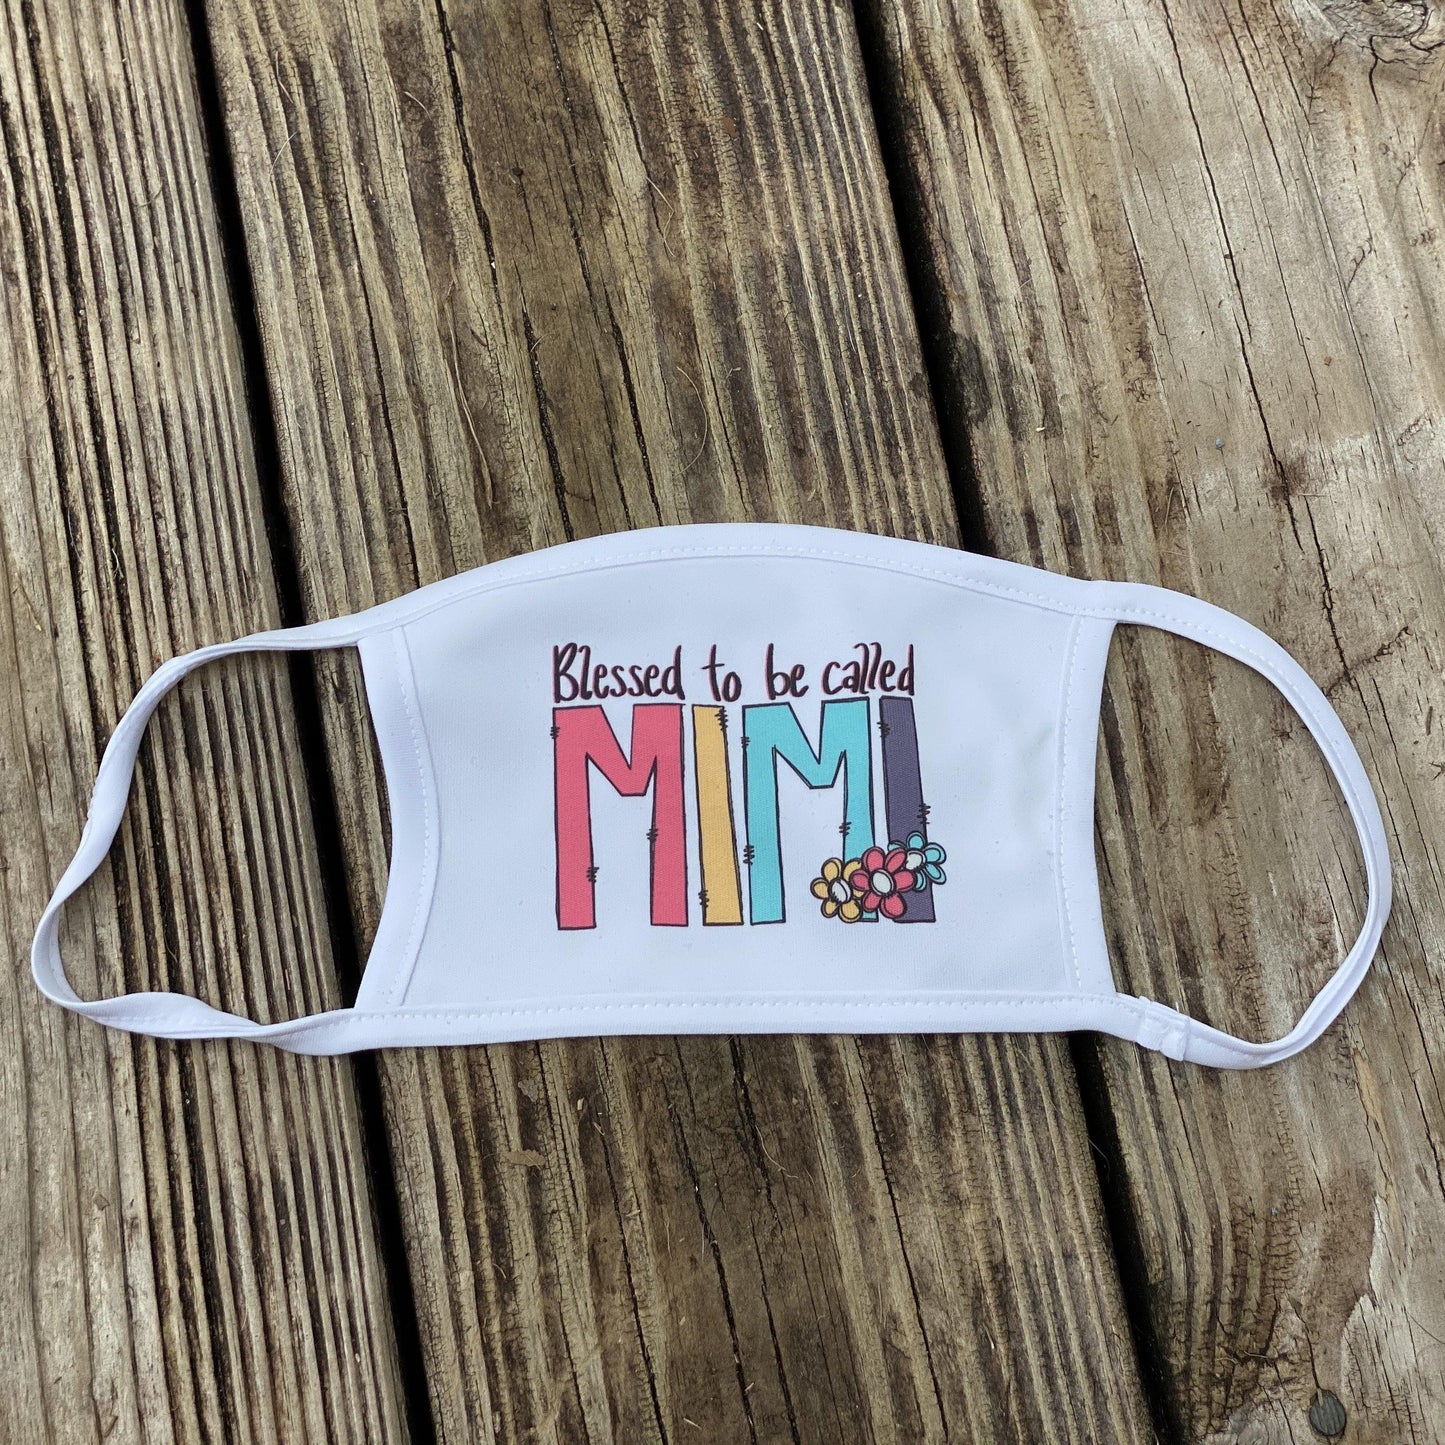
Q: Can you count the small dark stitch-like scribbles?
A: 10